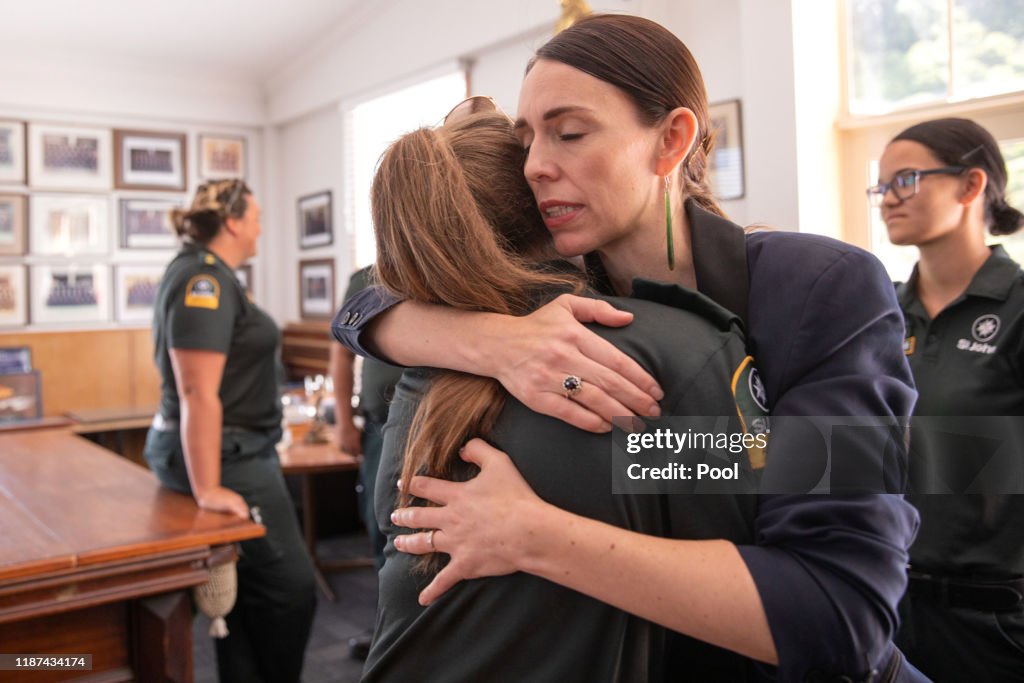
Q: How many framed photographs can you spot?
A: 14